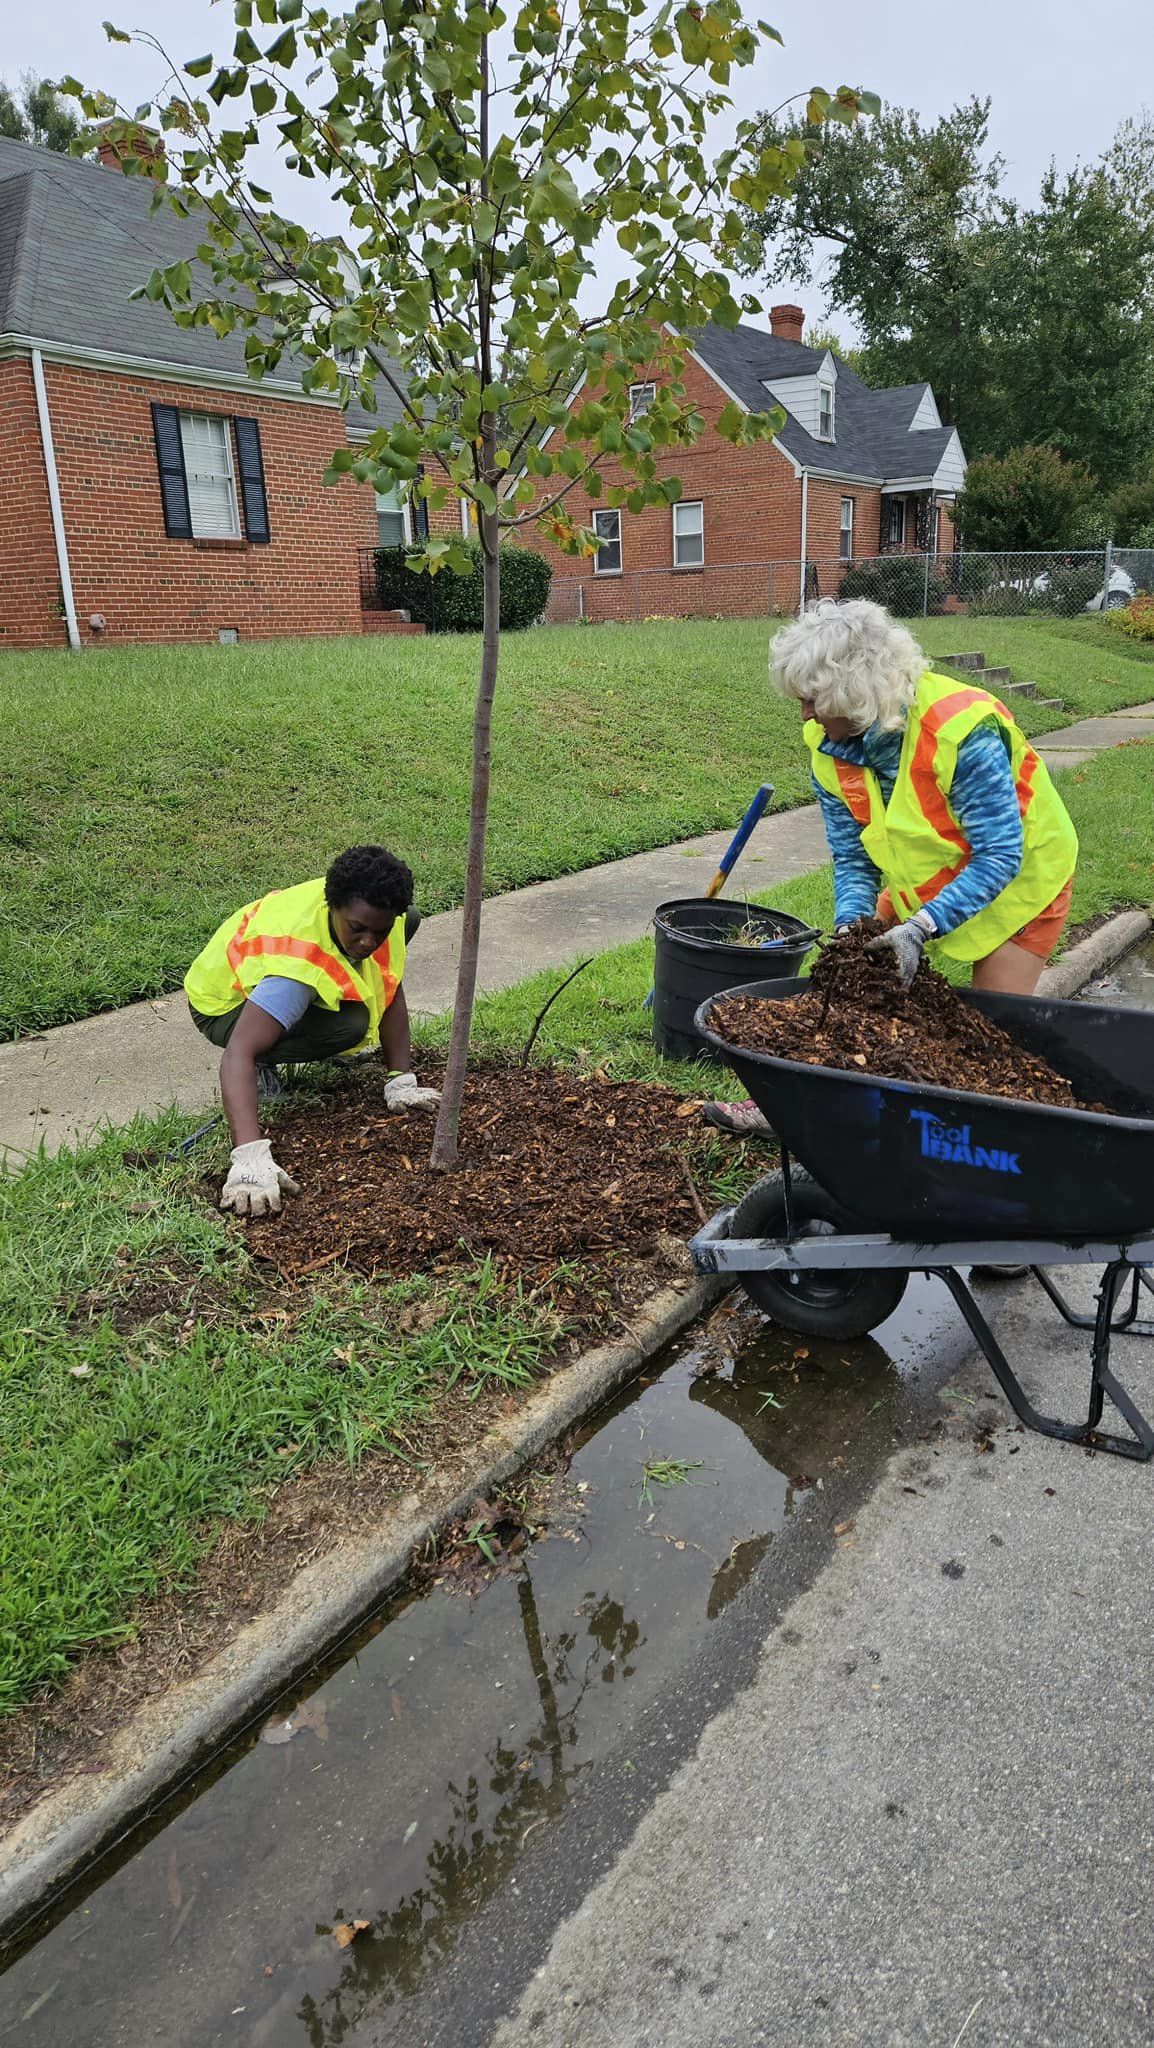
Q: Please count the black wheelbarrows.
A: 1